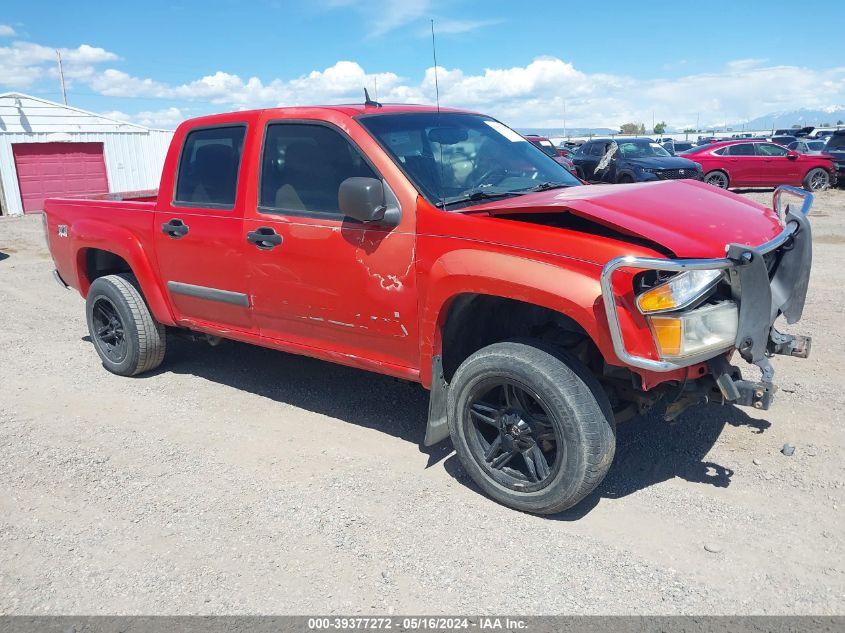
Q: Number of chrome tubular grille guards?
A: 1